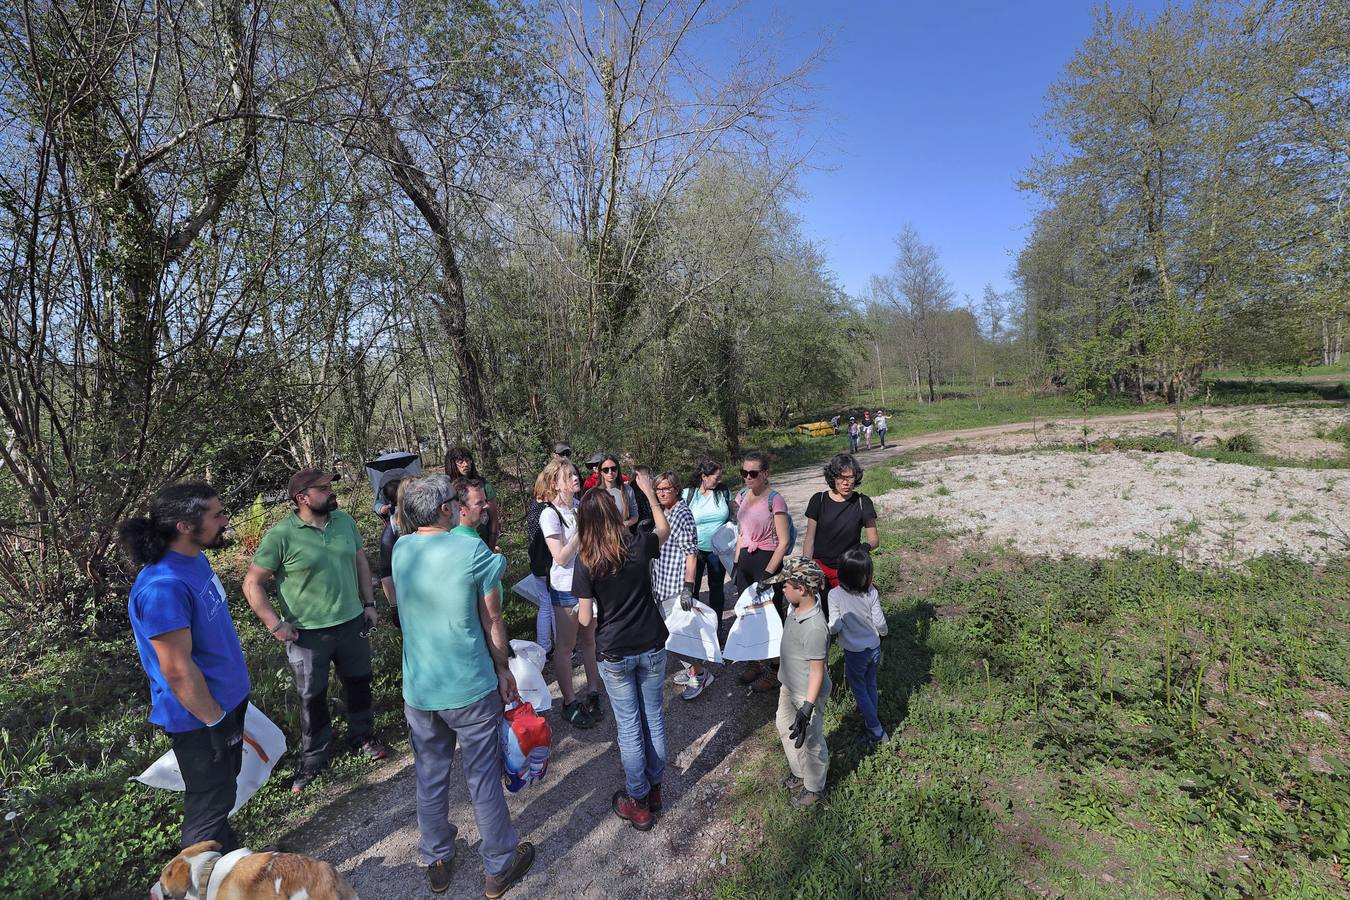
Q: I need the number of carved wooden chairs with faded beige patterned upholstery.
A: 0